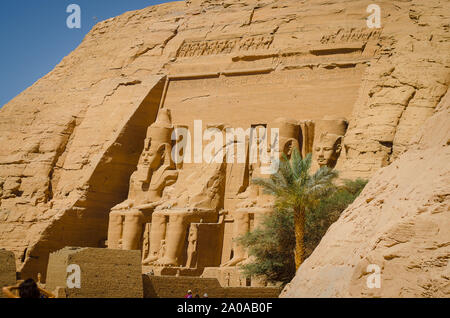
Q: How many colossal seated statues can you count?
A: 4